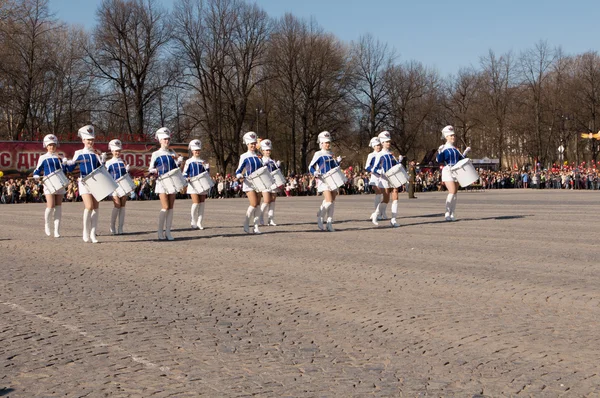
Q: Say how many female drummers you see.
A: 11